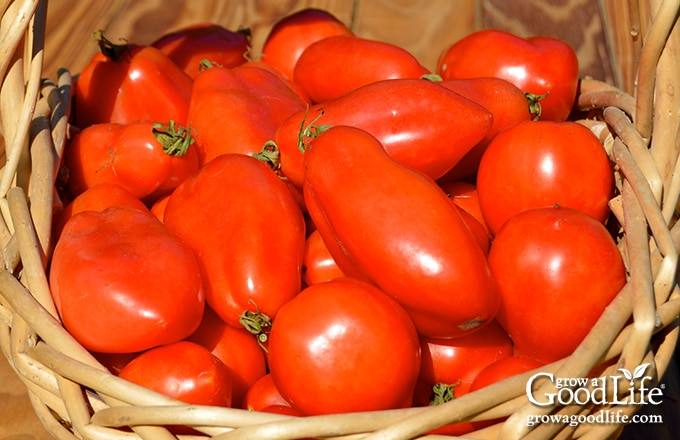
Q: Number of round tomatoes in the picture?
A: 3